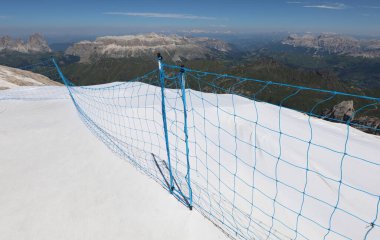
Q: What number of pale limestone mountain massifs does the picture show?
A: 3